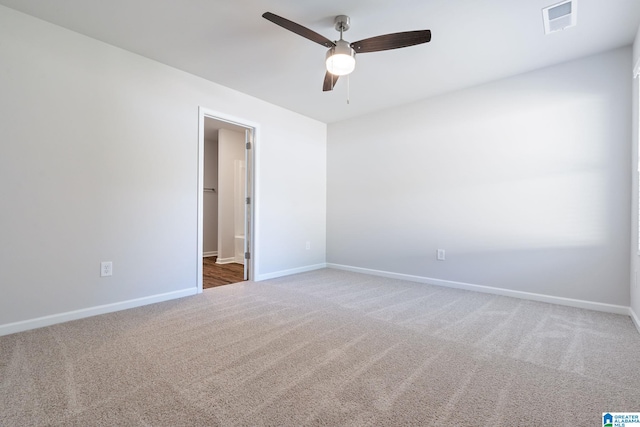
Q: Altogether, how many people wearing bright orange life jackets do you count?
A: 0